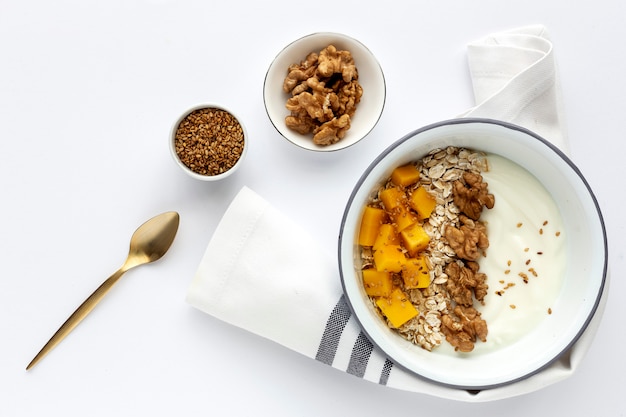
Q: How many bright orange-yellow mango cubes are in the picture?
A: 11